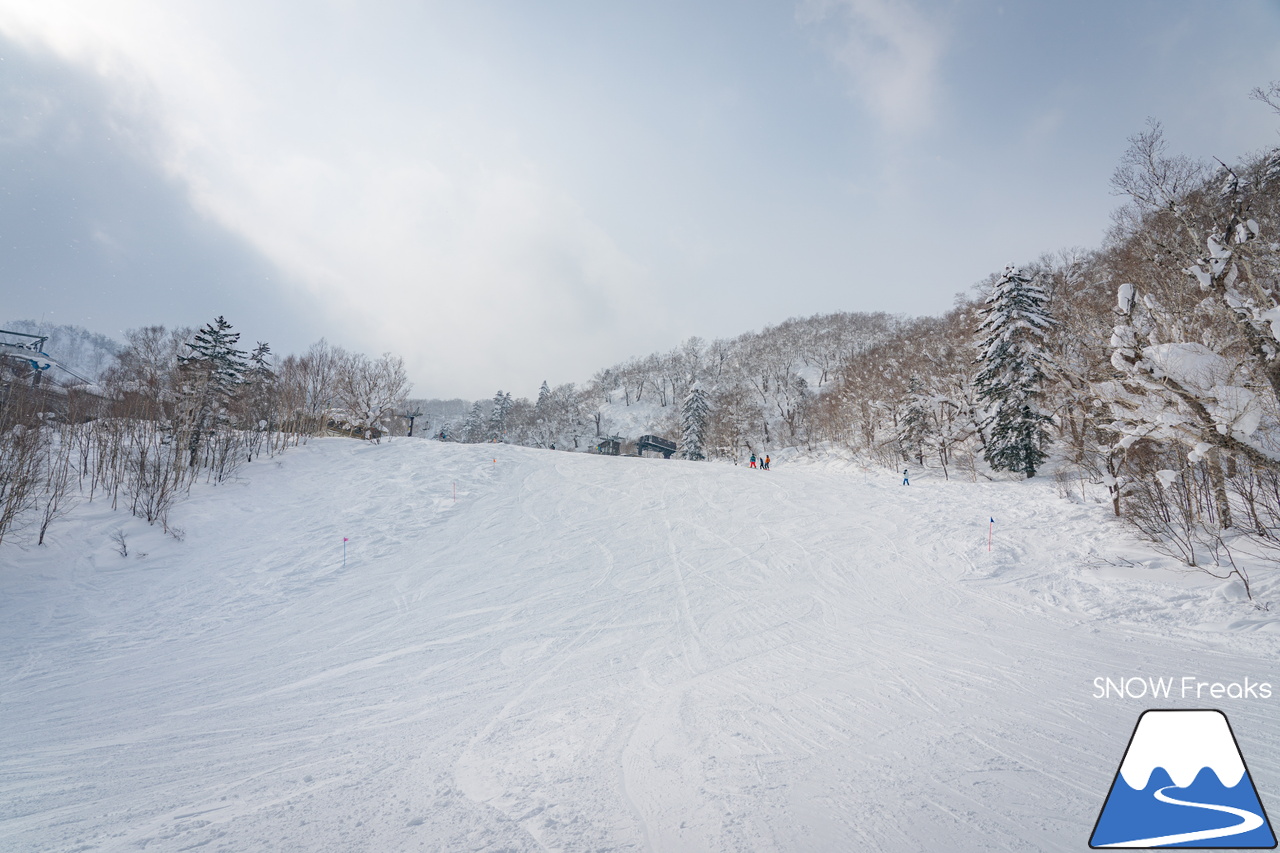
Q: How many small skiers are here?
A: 4